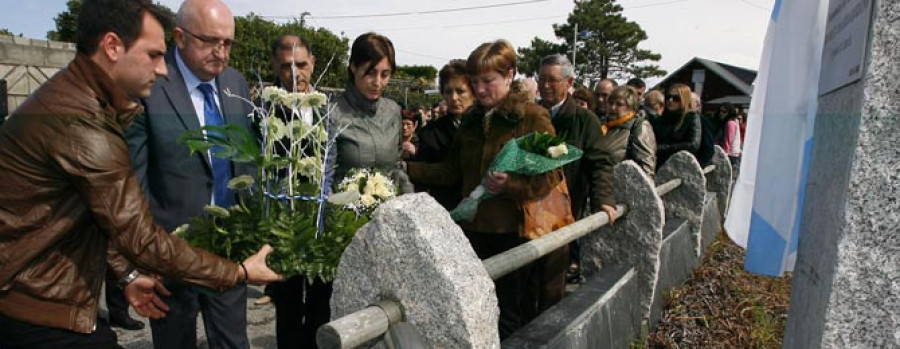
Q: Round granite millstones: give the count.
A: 4